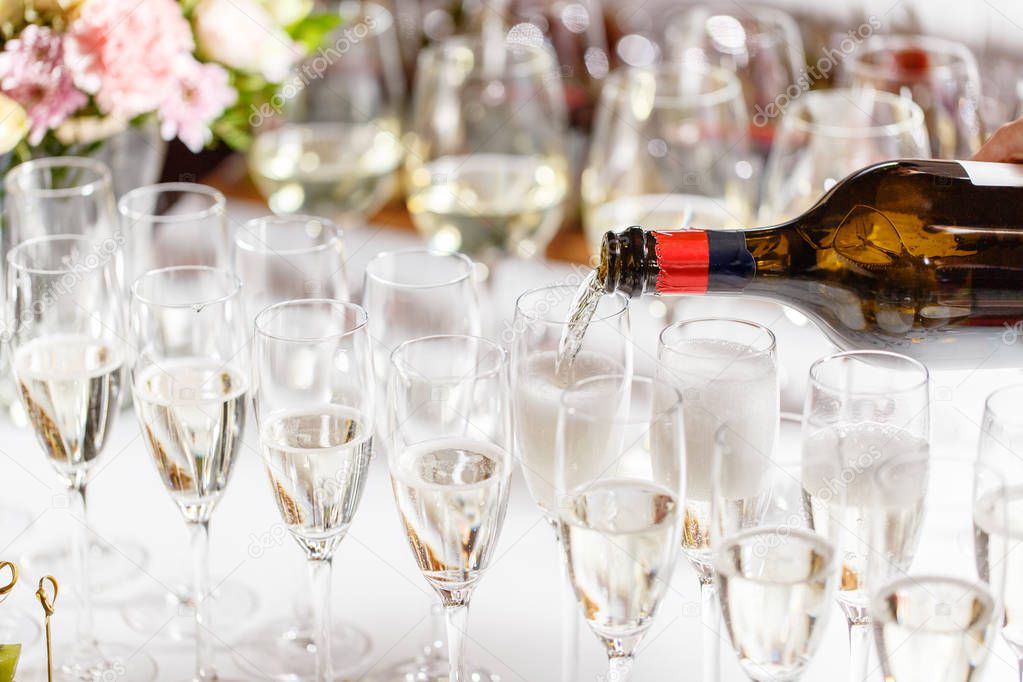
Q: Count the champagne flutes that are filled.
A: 11